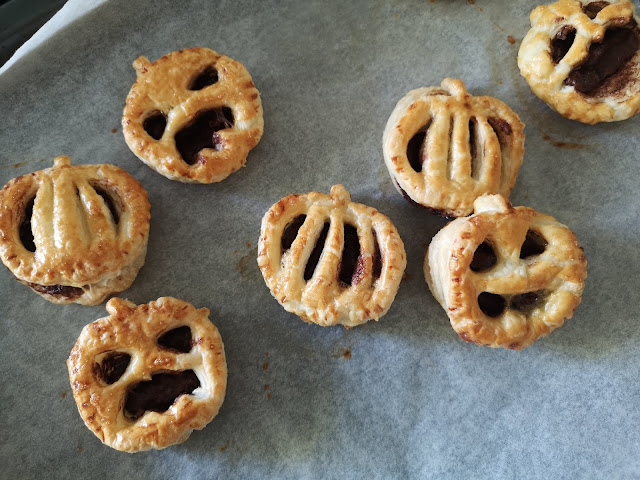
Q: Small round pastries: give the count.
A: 7